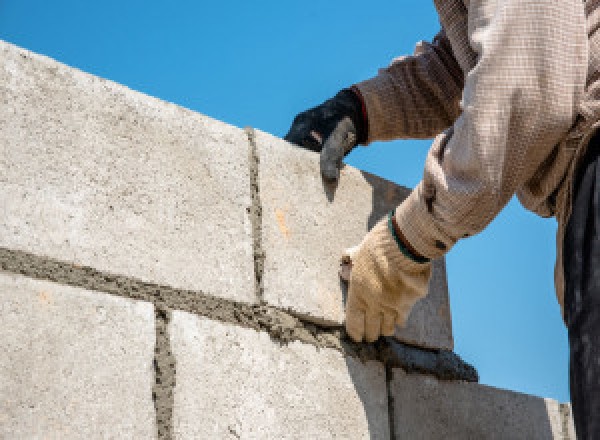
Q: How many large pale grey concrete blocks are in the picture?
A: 5